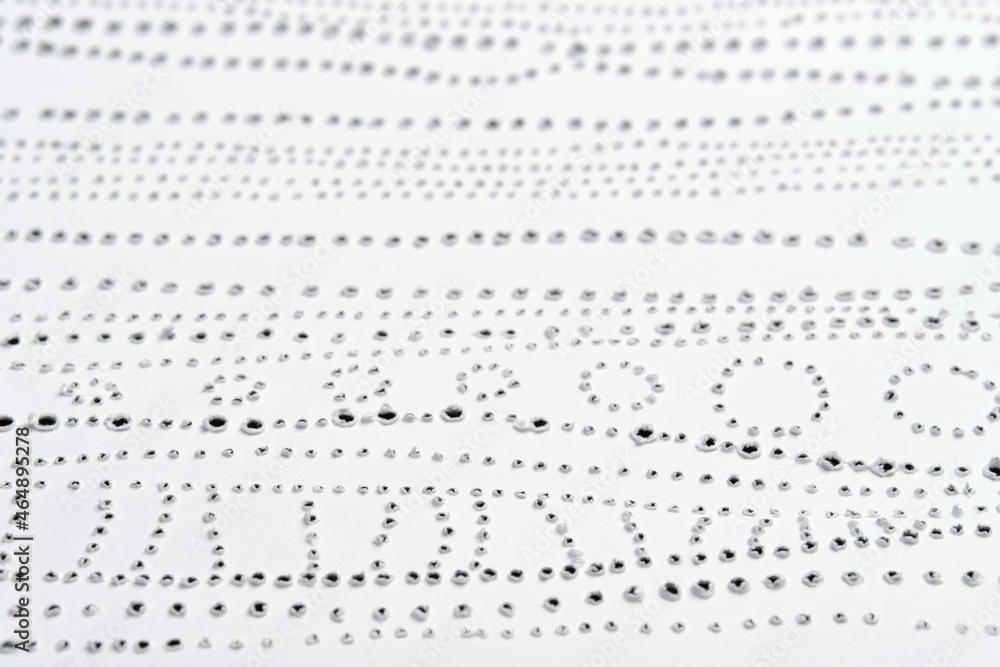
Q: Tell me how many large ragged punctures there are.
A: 15